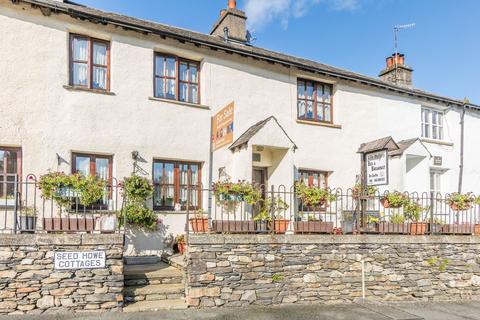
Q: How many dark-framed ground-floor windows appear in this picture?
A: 4